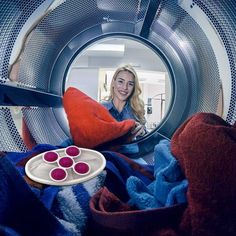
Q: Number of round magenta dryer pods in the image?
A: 5